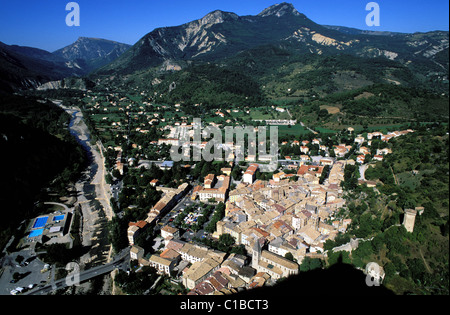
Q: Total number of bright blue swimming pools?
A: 3